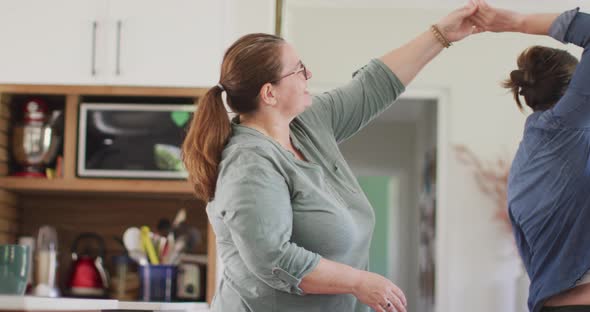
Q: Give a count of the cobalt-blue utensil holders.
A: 1